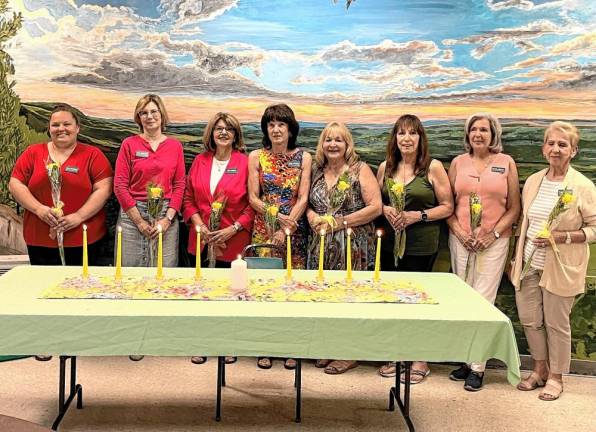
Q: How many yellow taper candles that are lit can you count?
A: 8